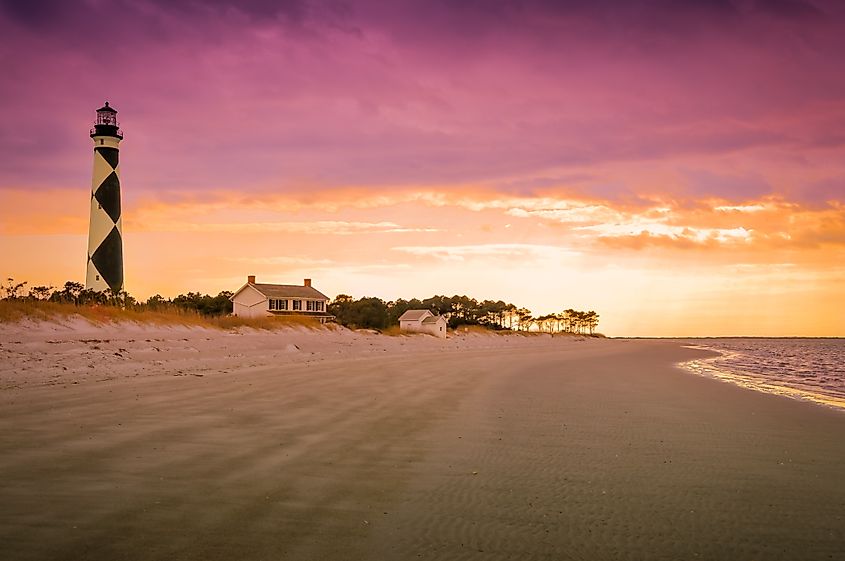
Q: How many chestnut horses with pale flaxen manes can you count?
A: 0